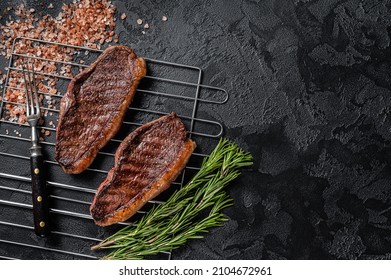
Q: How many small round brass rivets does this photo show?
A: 3